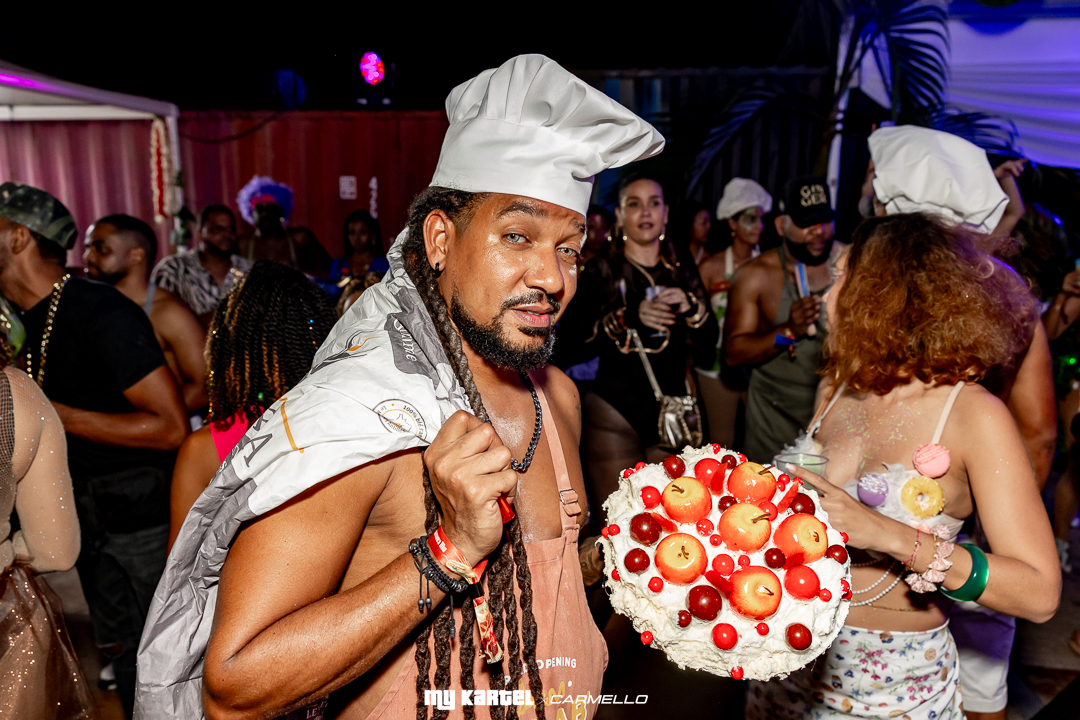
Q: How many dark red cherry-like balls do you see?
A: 11